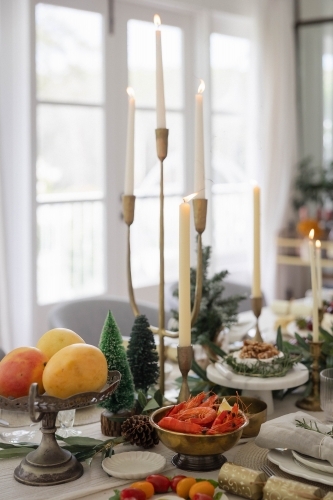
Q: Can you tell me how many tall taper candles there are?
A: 7